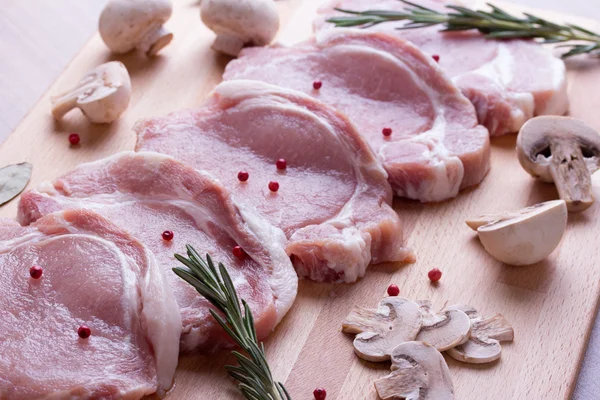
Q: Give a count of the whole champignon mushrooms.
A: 2